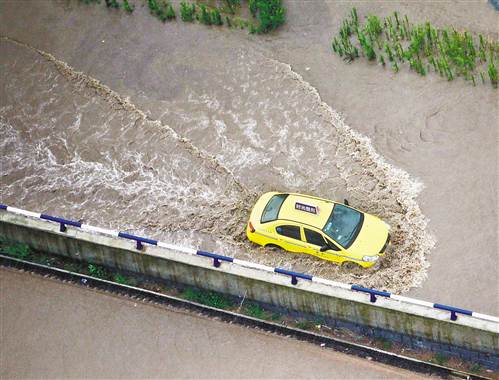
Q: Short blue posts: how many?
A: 6